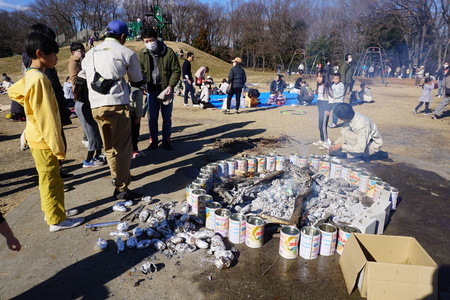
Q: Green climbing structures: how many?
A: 1